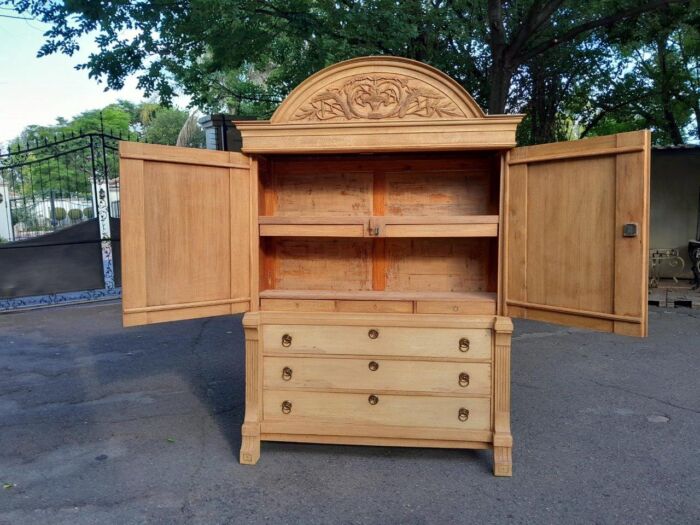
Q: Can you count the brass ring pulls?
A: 6